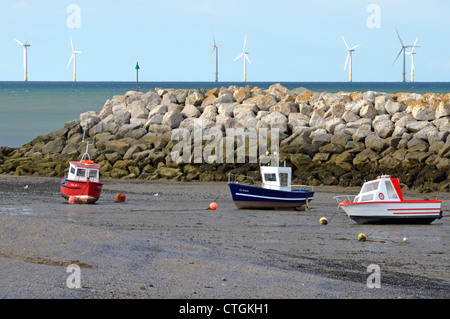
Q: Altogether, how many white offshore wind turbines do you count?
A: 7